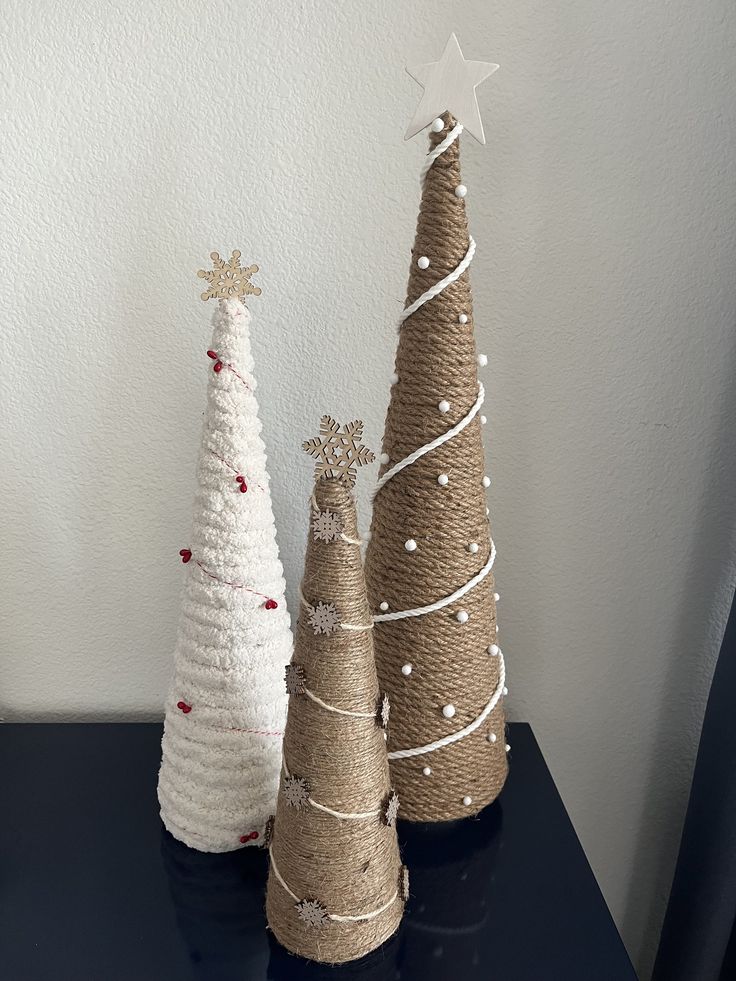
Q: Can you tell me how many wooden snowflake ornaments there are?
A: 11